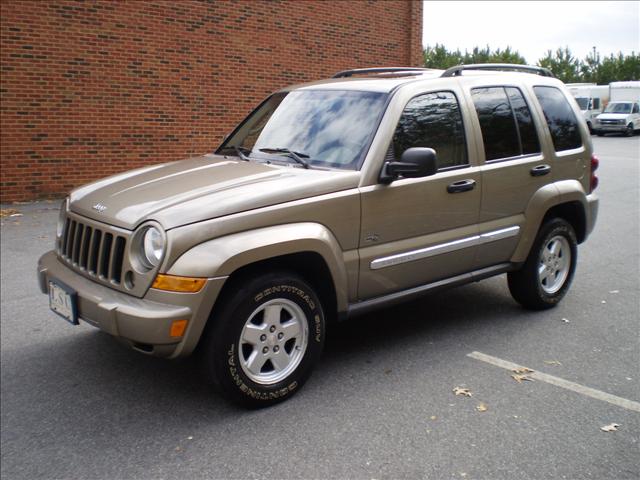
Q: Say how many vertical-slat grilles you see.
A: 1